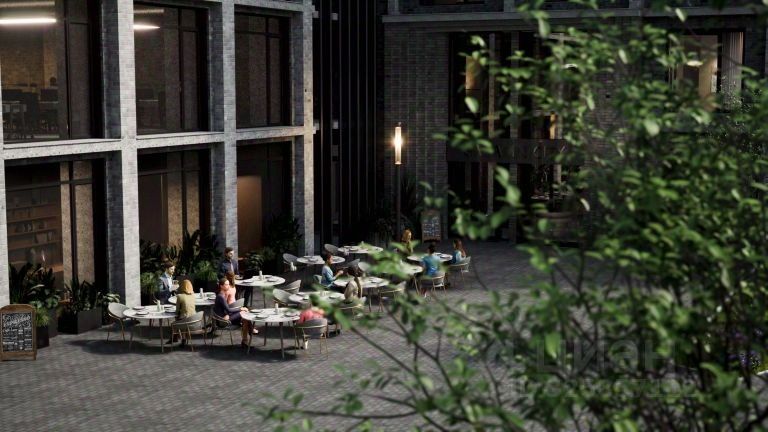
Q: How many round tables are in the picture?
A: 10